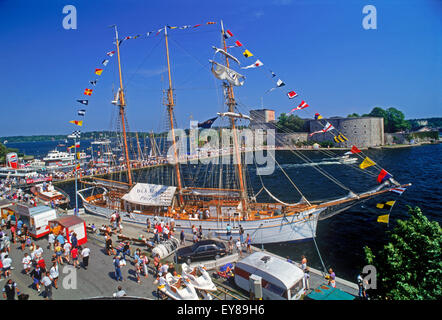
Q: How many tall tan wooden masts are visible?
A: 3